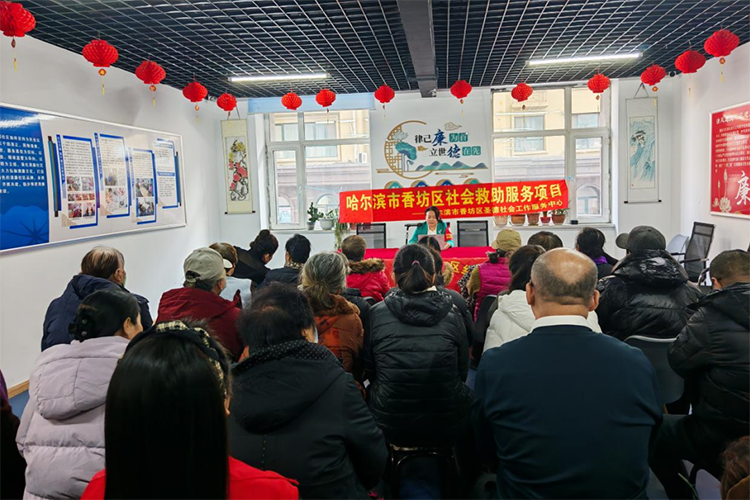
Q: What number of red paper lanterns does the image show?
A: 14